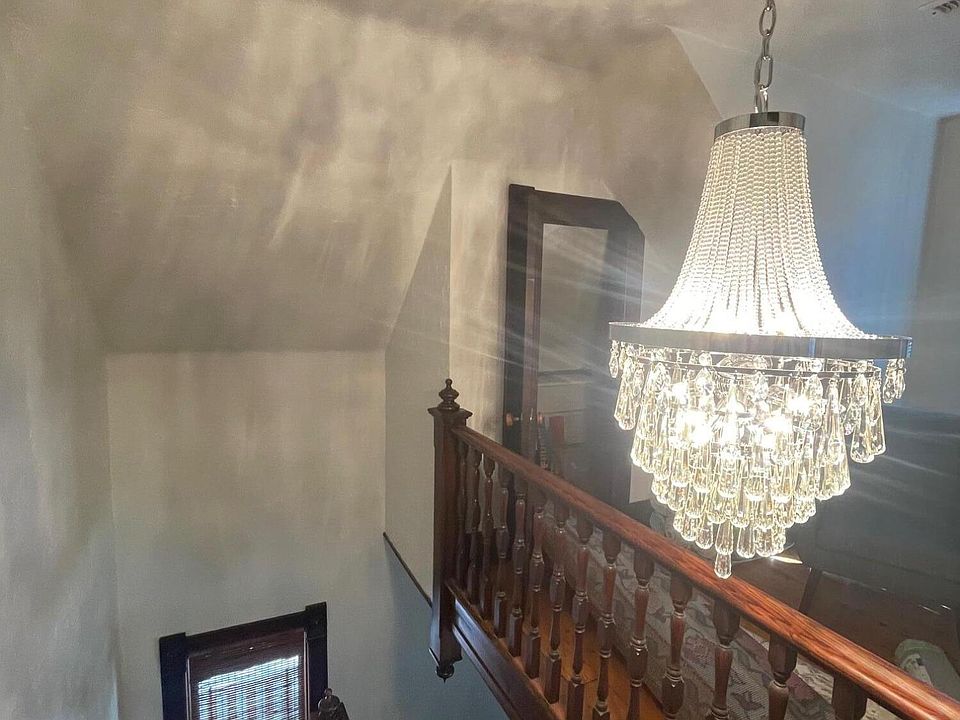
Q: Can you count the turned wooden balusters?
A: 14